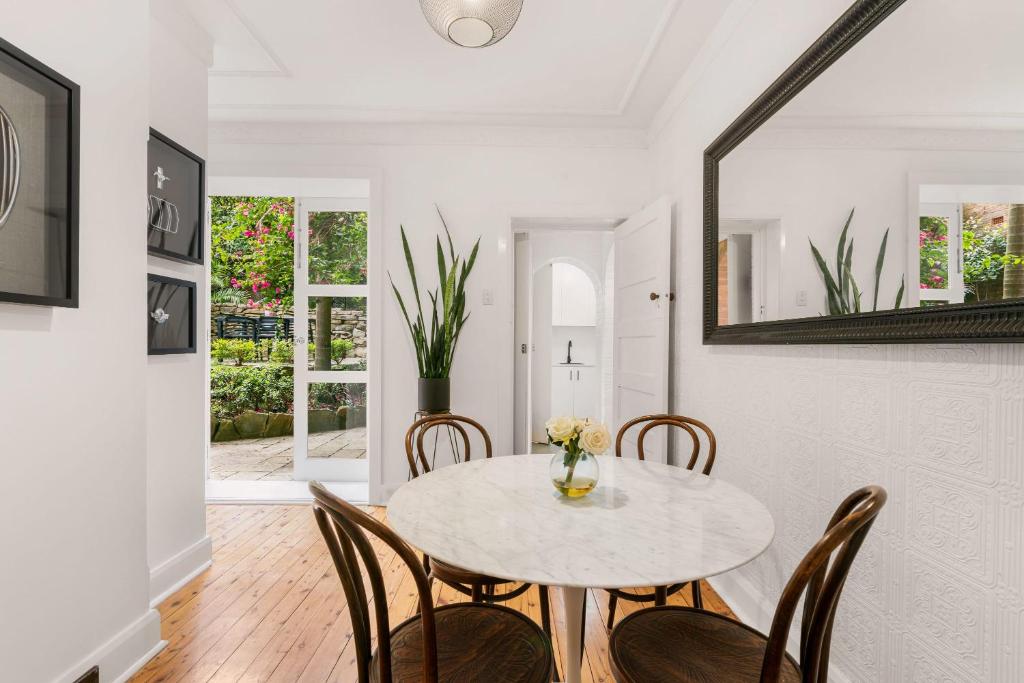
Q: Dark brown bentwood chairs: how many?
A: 4